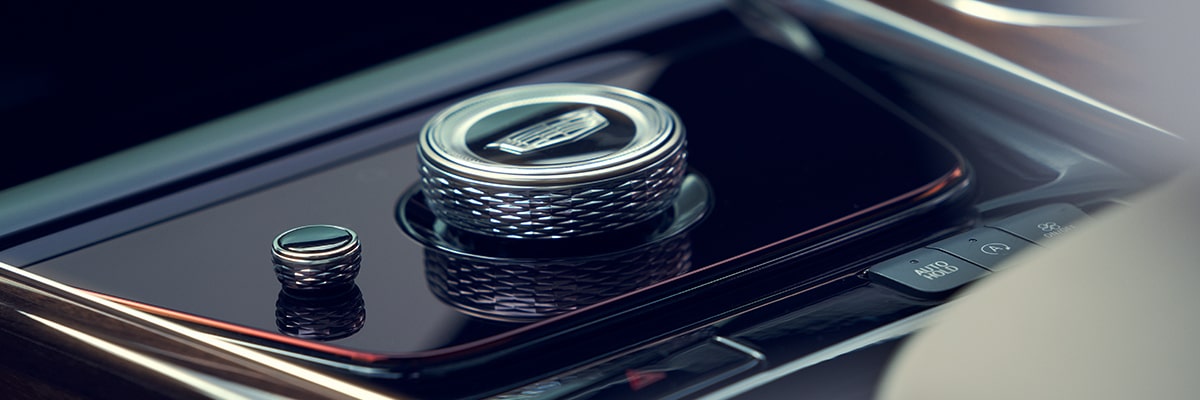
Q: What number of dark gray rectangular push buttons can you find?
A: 3